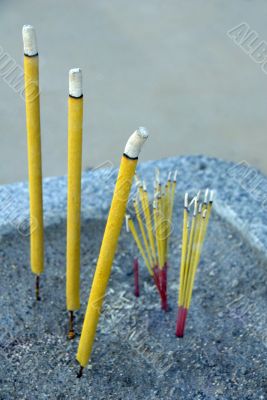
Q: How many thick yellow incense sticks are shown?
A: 3